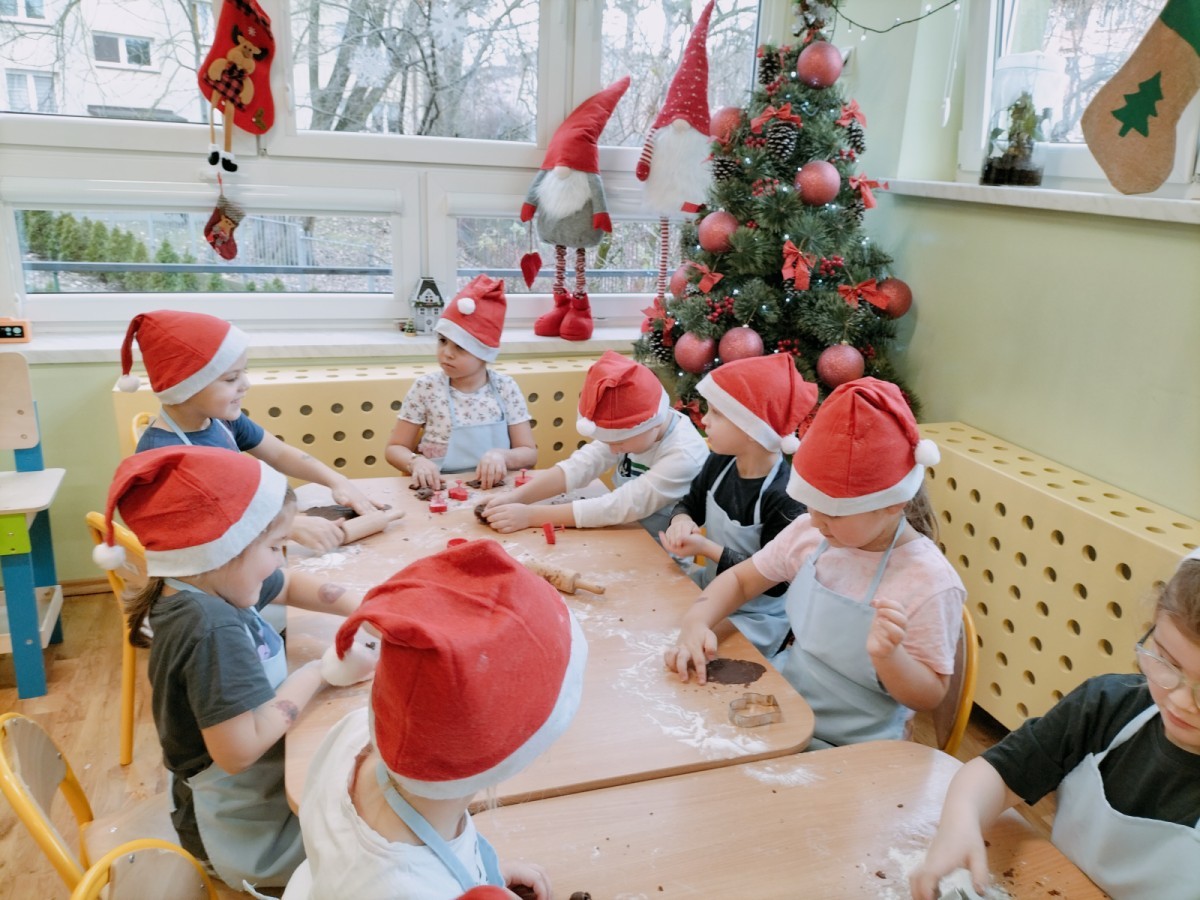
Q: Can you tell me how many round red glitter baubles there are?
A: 9